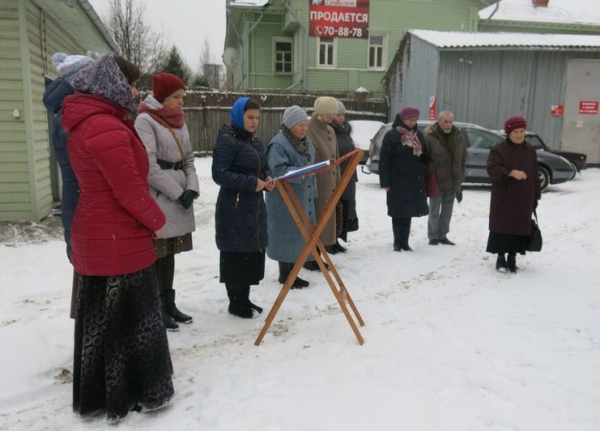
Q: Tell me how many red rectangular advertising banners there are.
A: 1